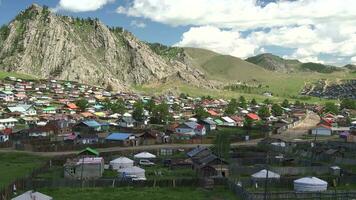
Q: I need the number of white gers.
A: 6